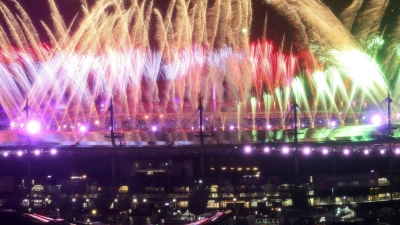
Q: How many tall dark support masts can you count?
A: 5